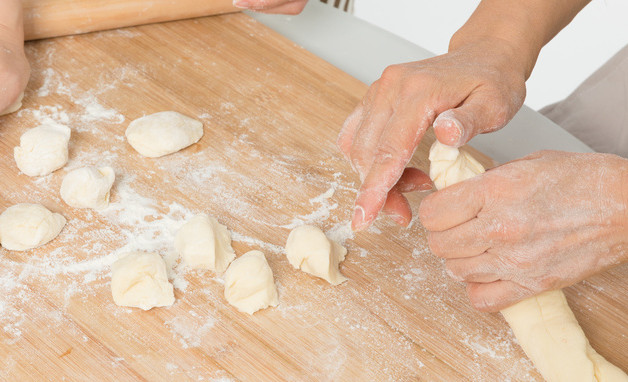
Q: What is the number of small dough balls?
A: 8